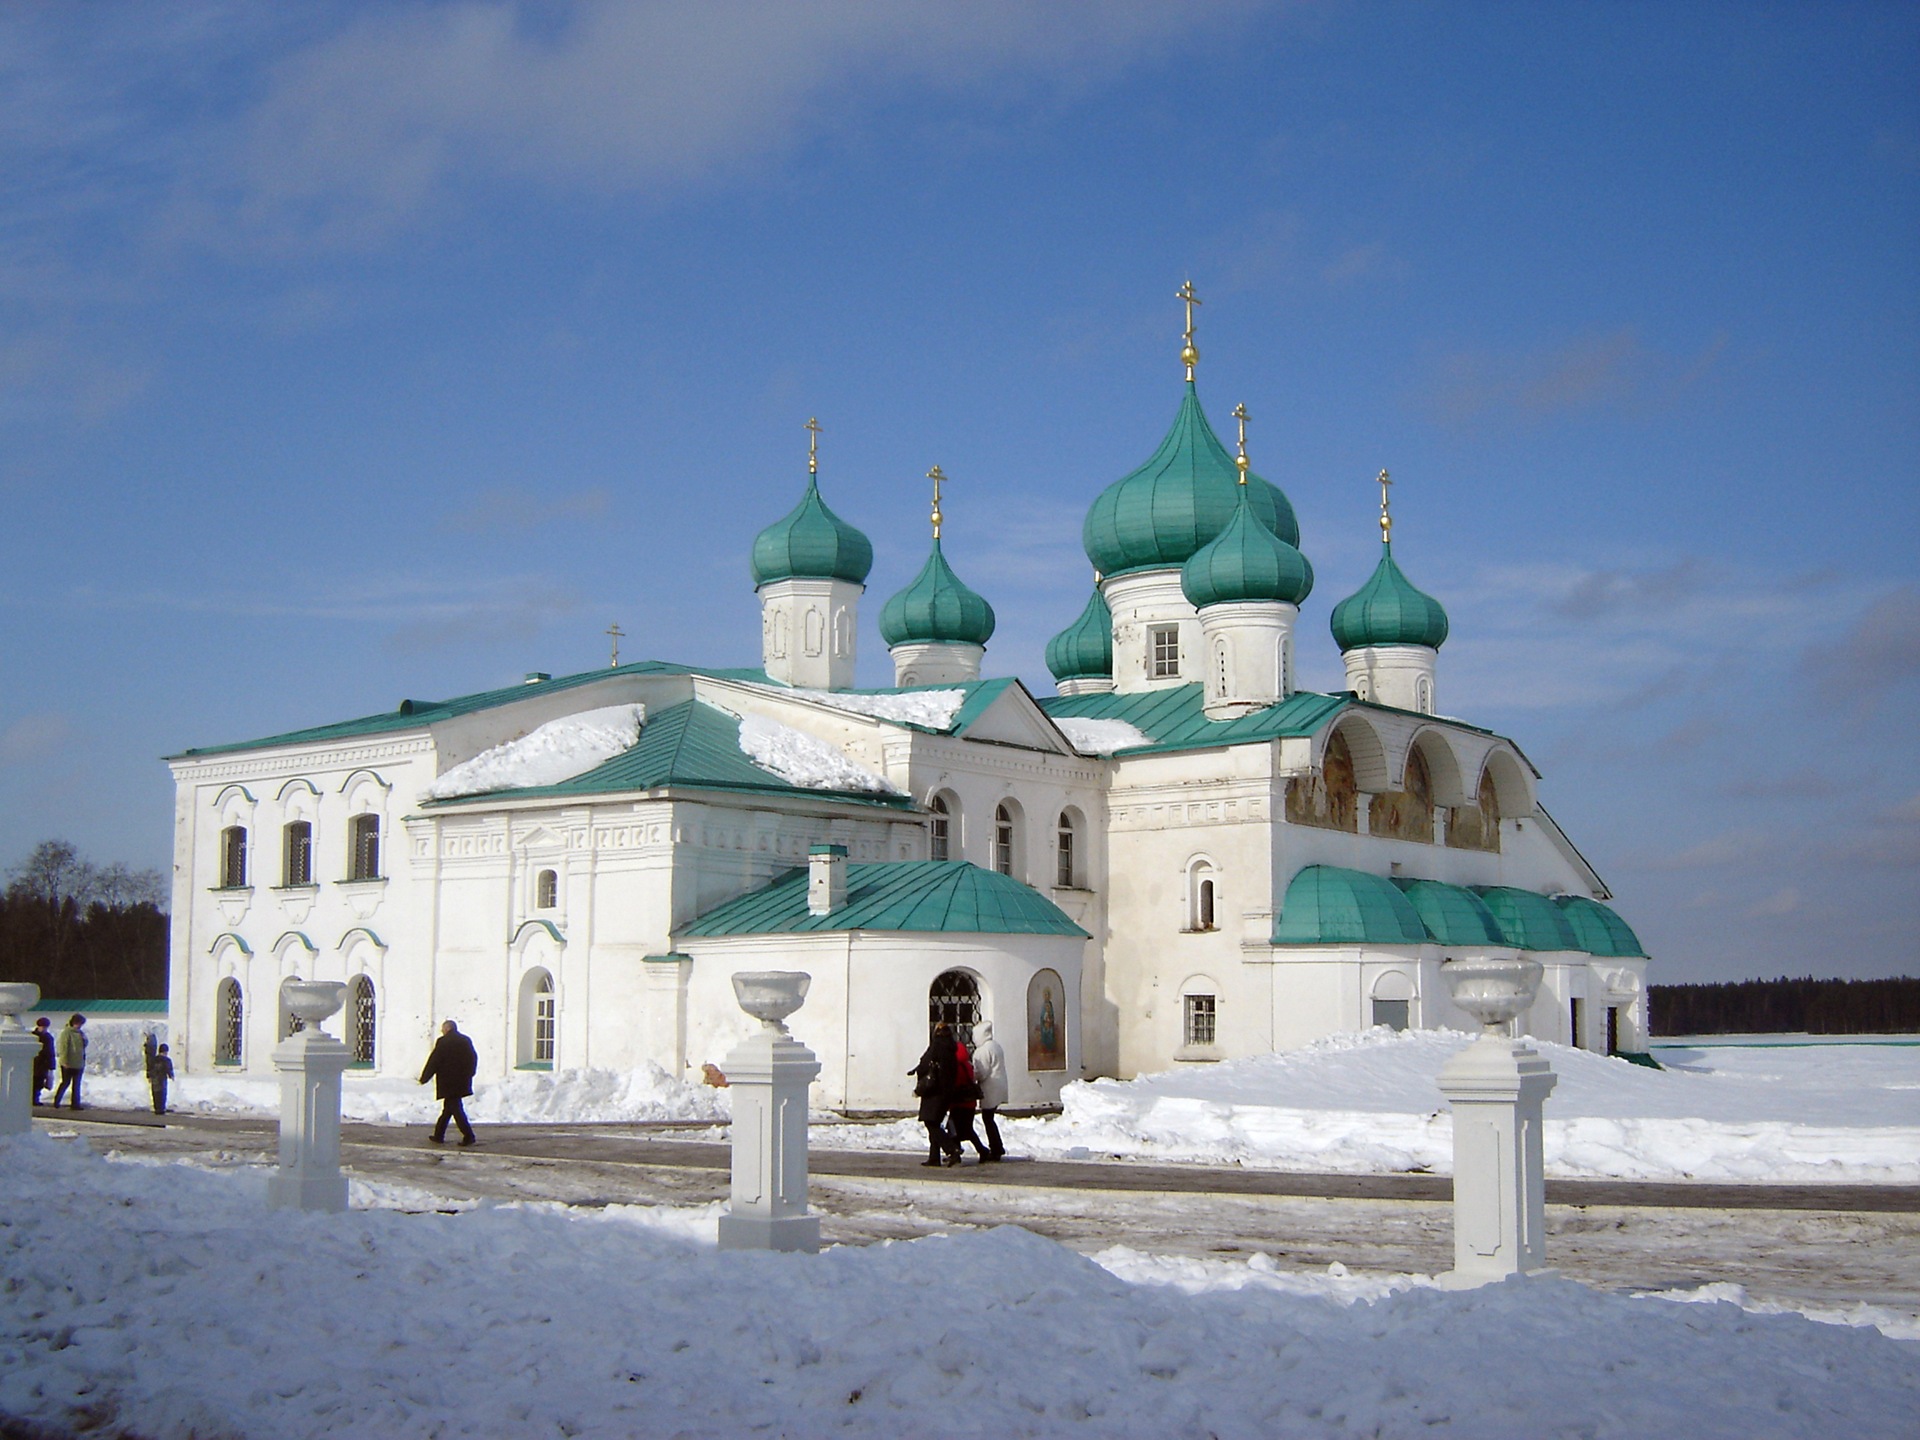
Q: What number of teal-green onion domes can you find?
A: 6